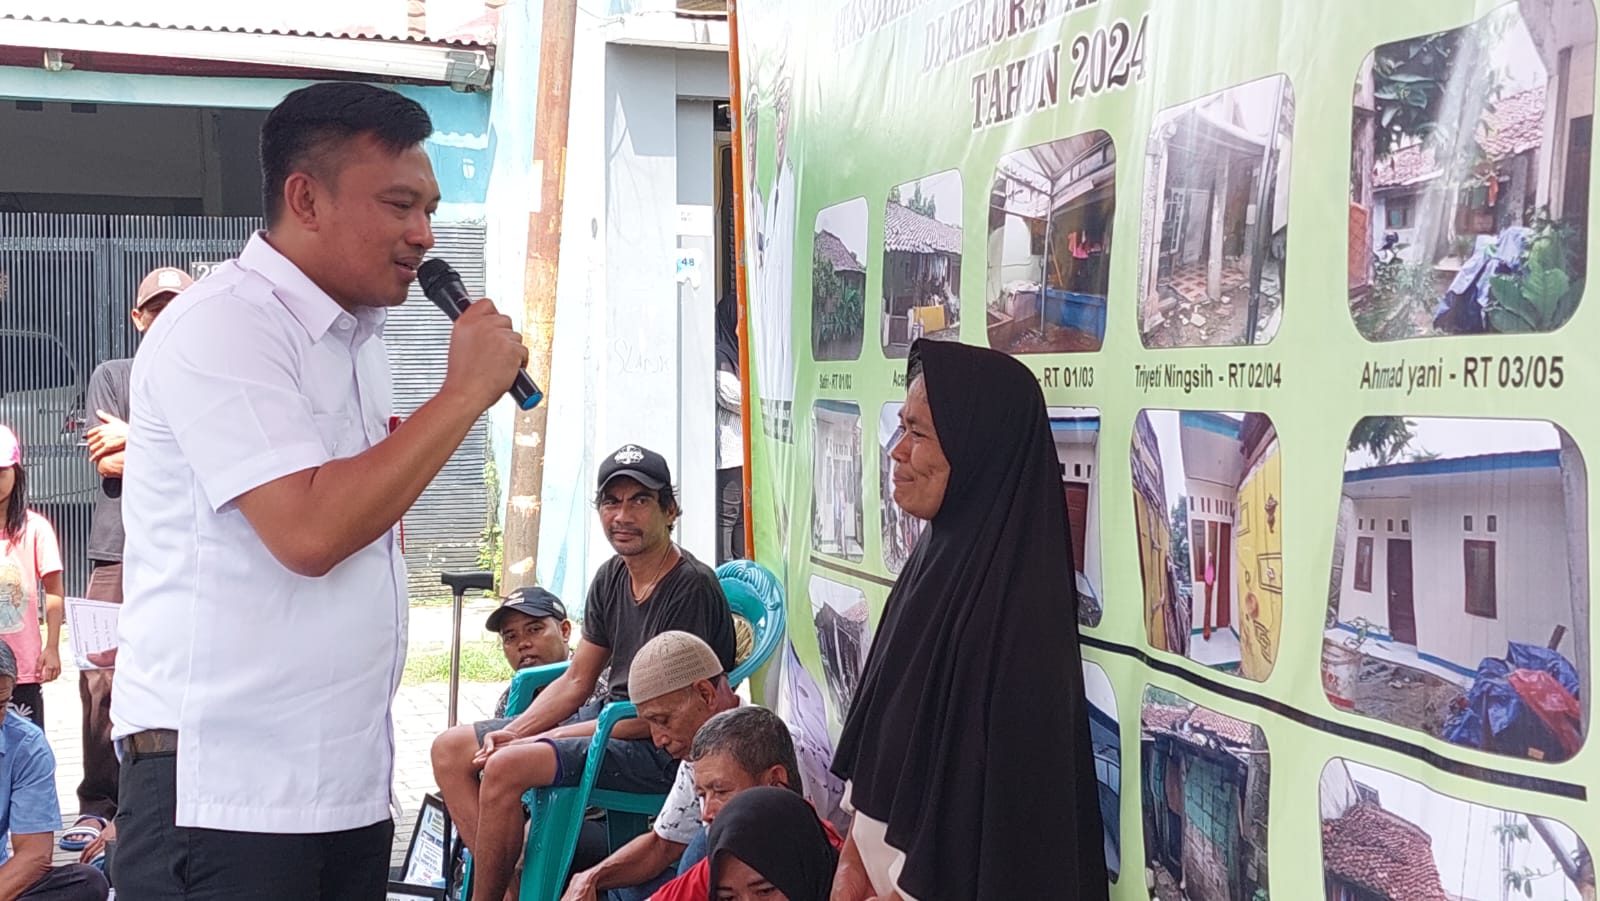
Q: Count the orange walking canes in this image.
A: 0